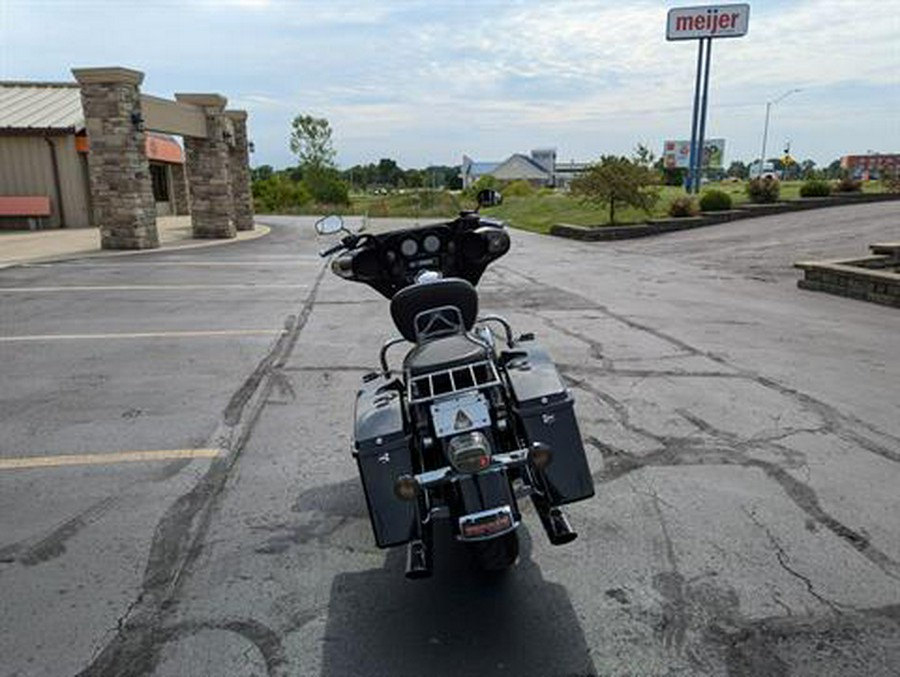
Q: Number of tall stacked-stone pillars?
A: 3